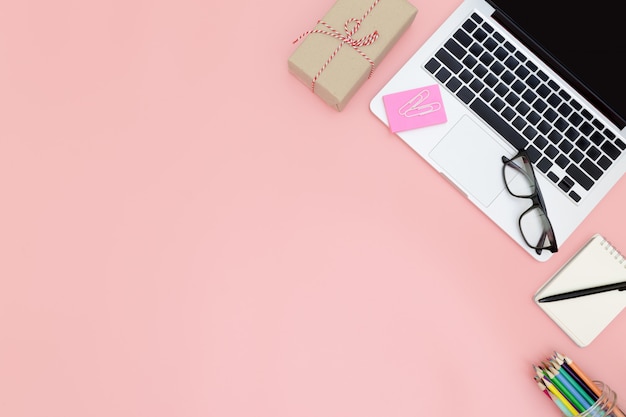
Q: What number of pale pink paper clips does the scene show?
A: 2